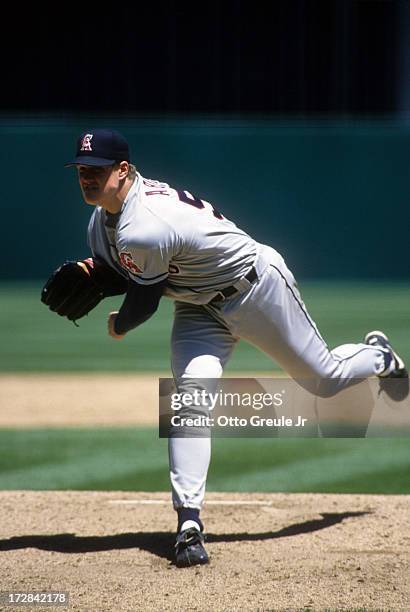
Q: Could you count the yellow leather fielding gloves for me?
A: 0